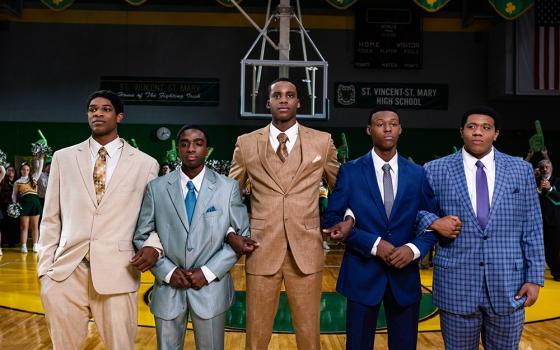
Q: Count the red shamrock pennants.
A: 0